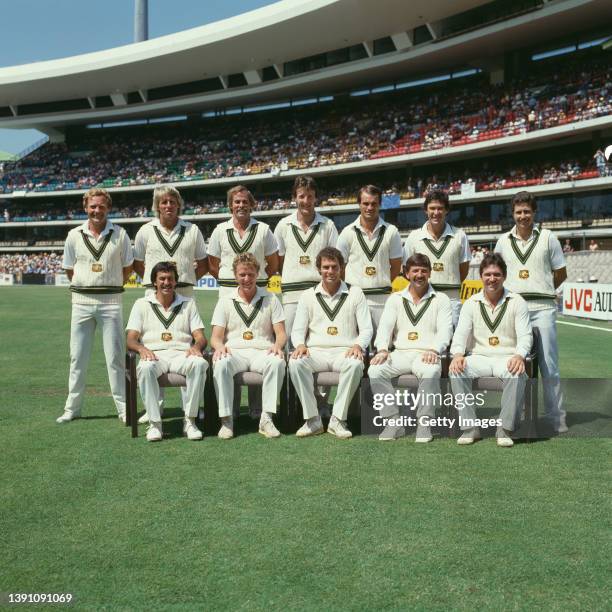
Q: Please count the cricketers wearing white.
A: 12